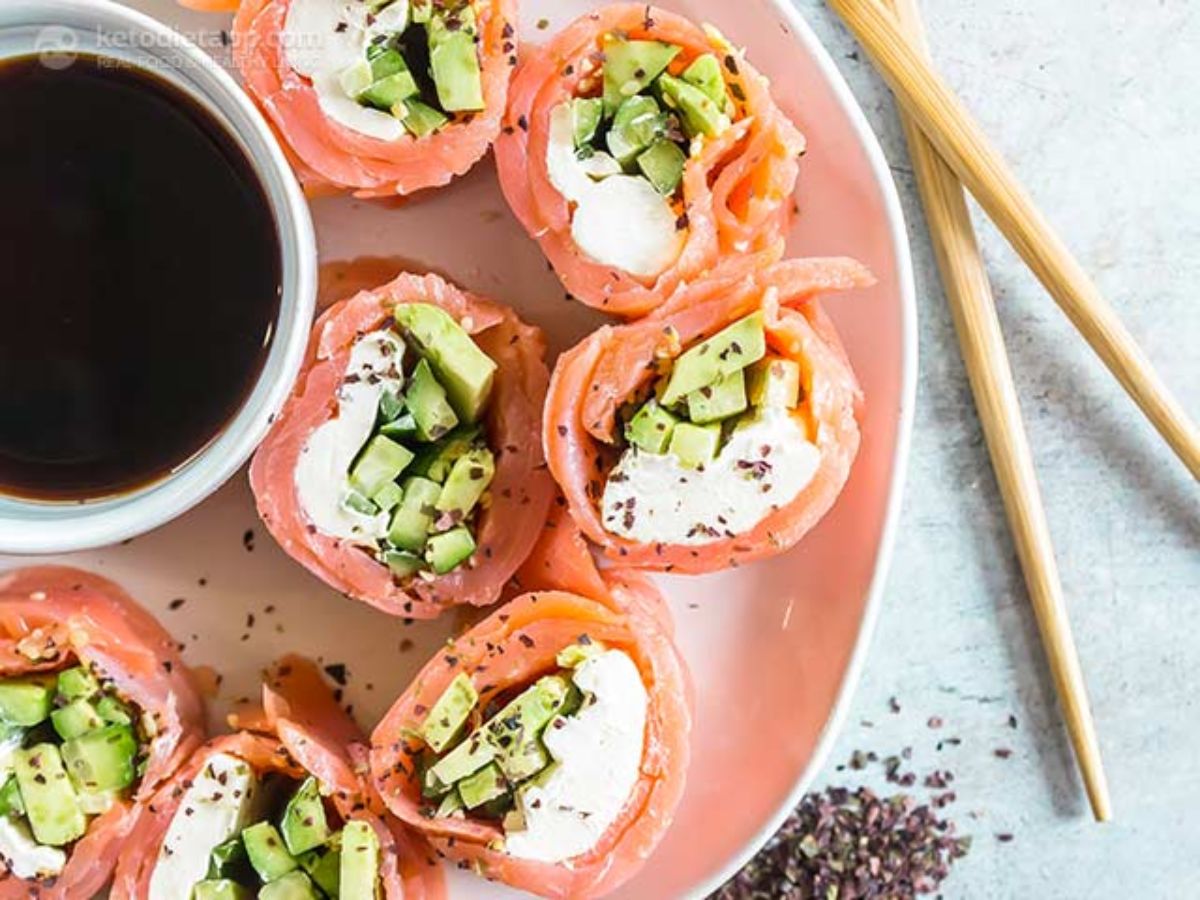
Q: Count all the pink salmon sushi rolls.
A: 7